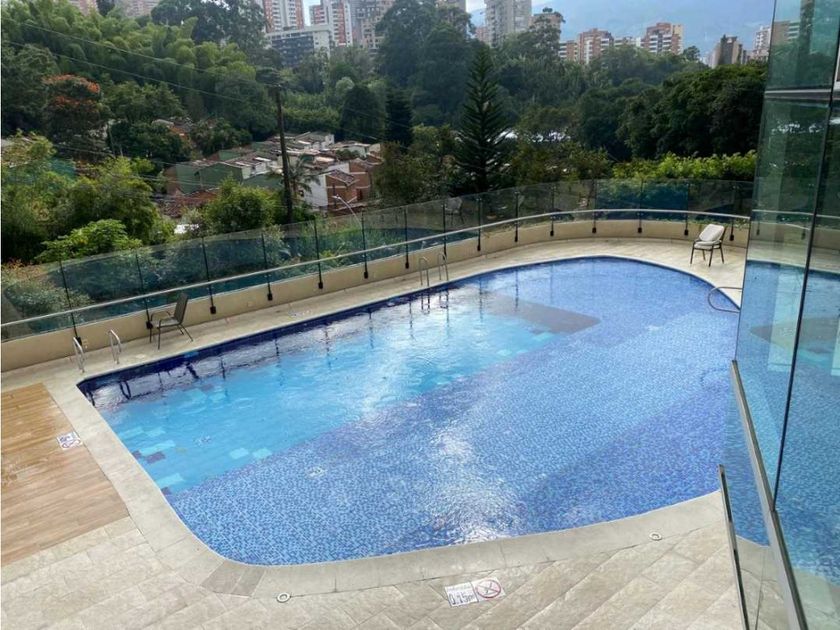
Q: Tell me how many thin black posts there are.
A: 15